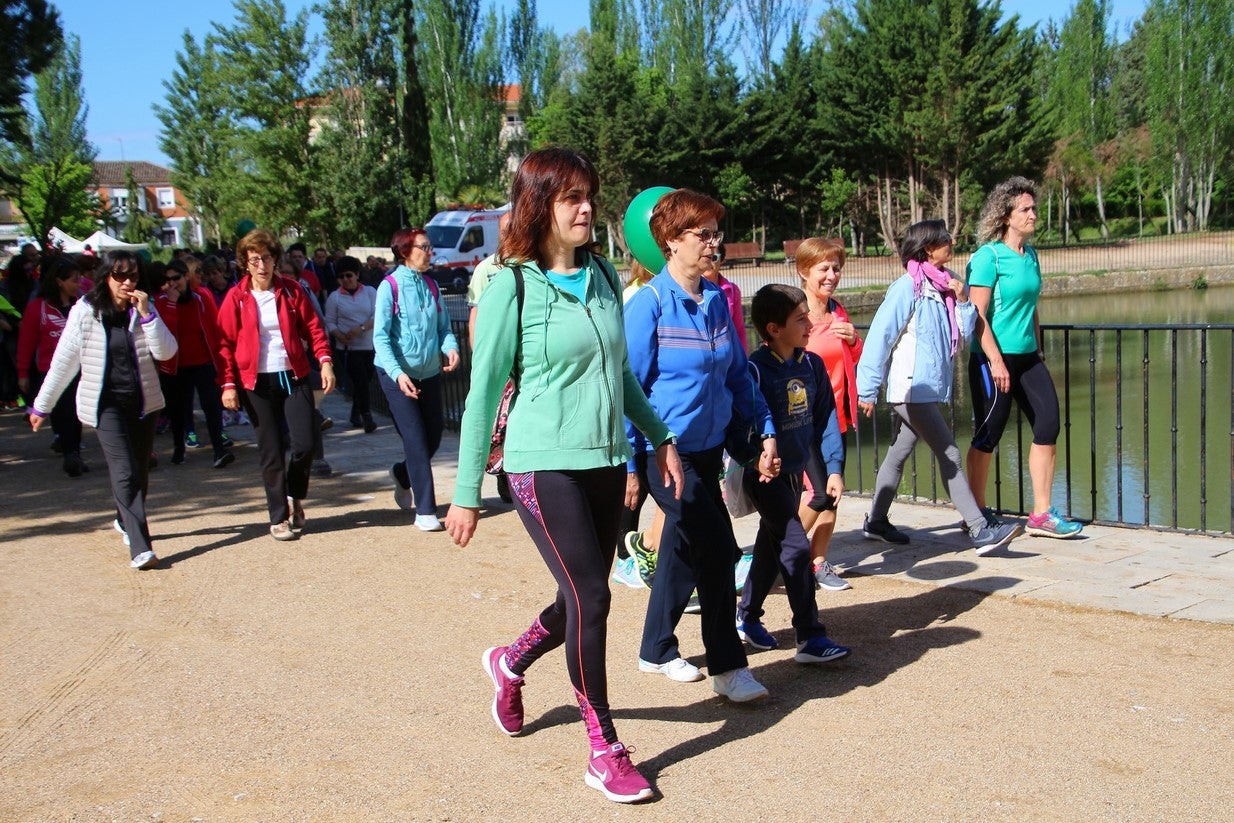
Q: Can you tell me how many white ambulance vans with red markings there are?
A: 1